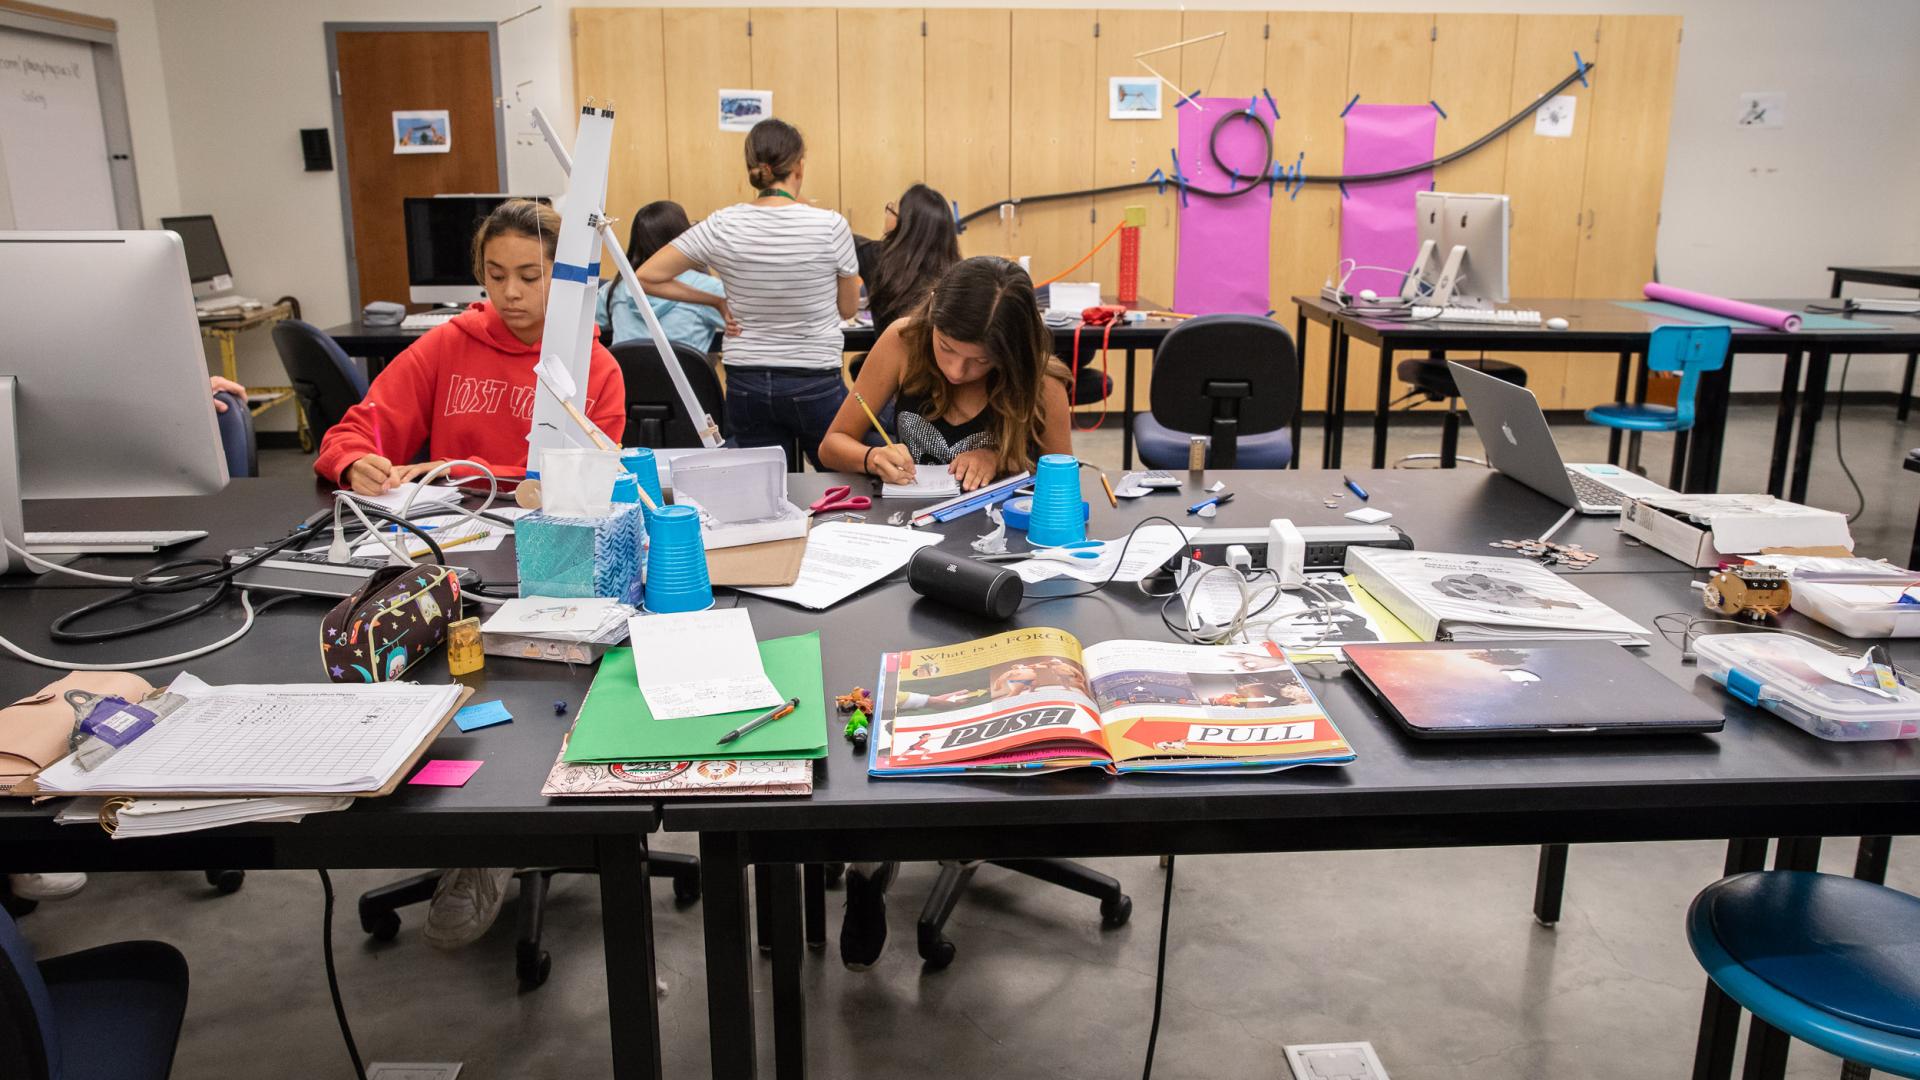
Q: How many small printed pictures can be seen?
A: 5